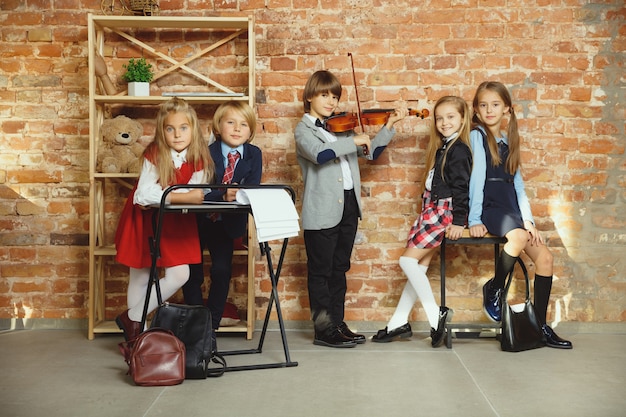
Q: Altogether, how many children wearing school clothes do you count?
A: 5